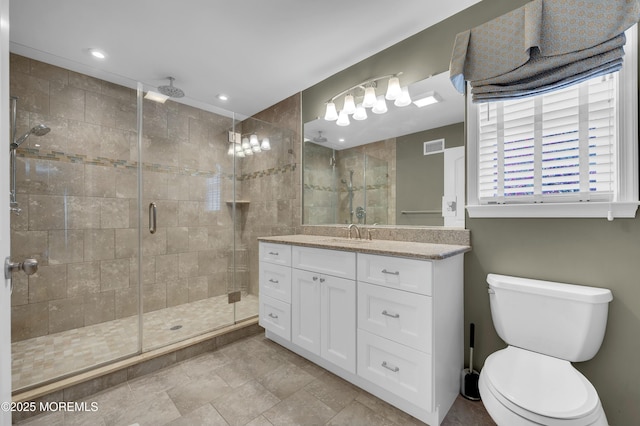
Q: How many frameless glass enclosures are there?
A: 1